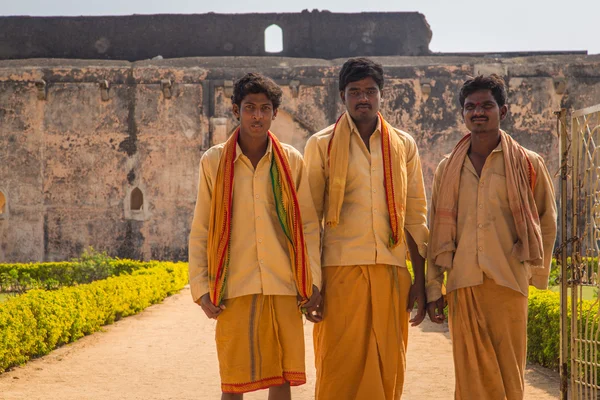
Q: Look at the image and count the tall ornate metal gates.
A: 1